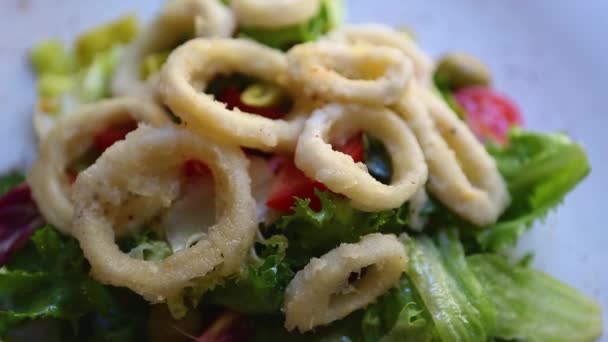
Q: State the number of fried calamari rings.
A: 10